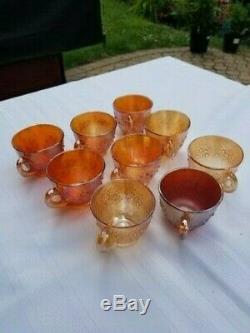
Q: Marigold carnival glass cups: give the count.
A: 9